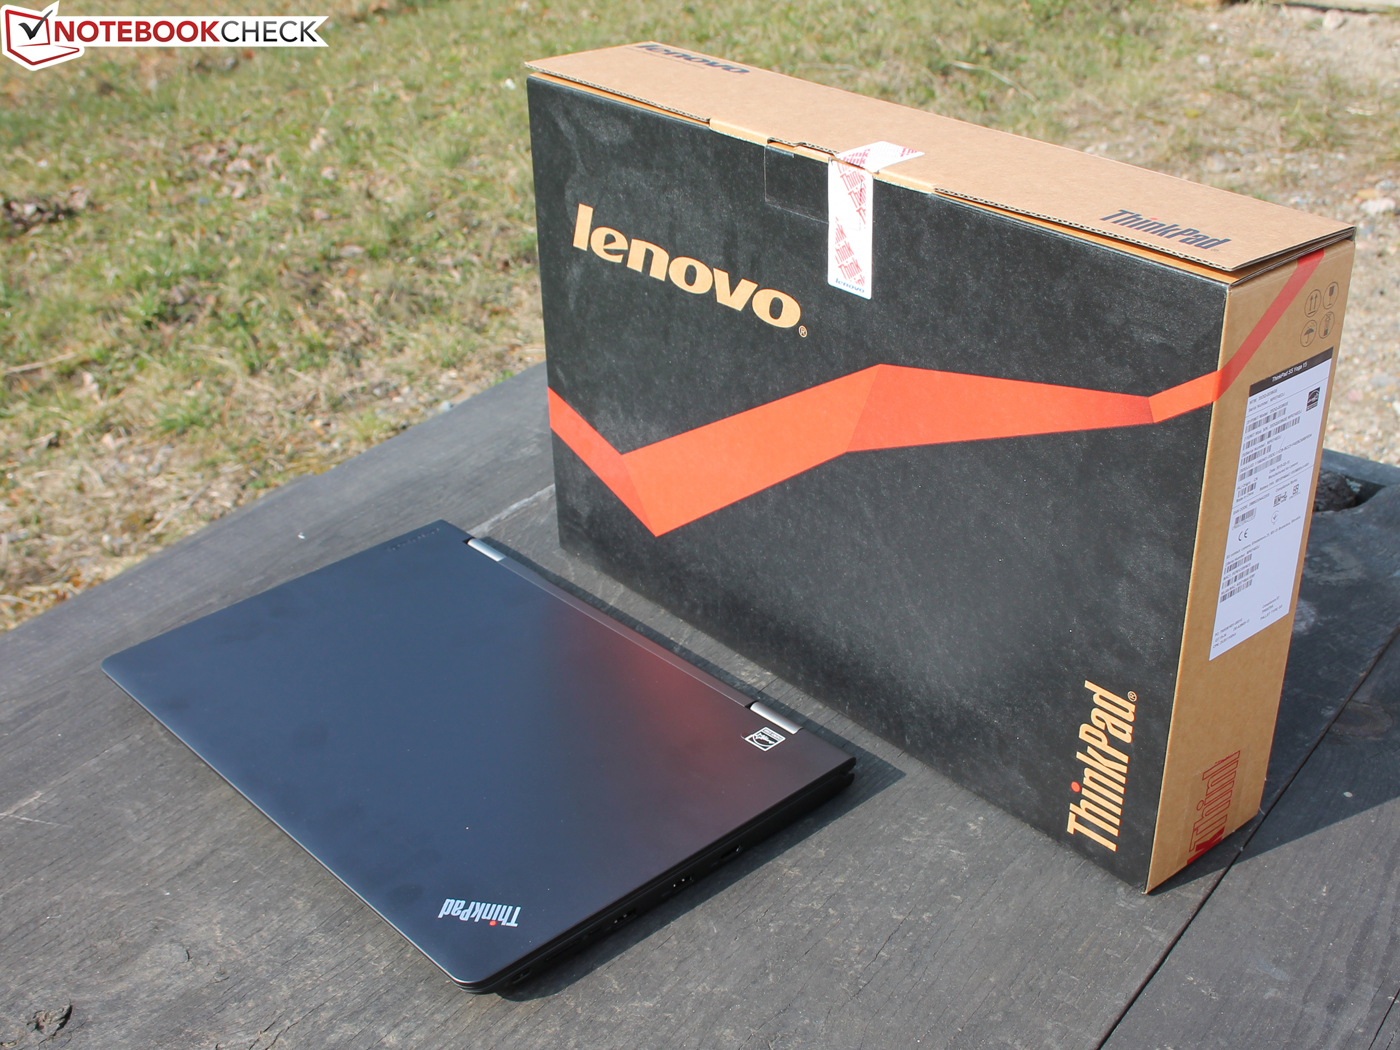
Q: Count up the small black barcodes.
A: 9